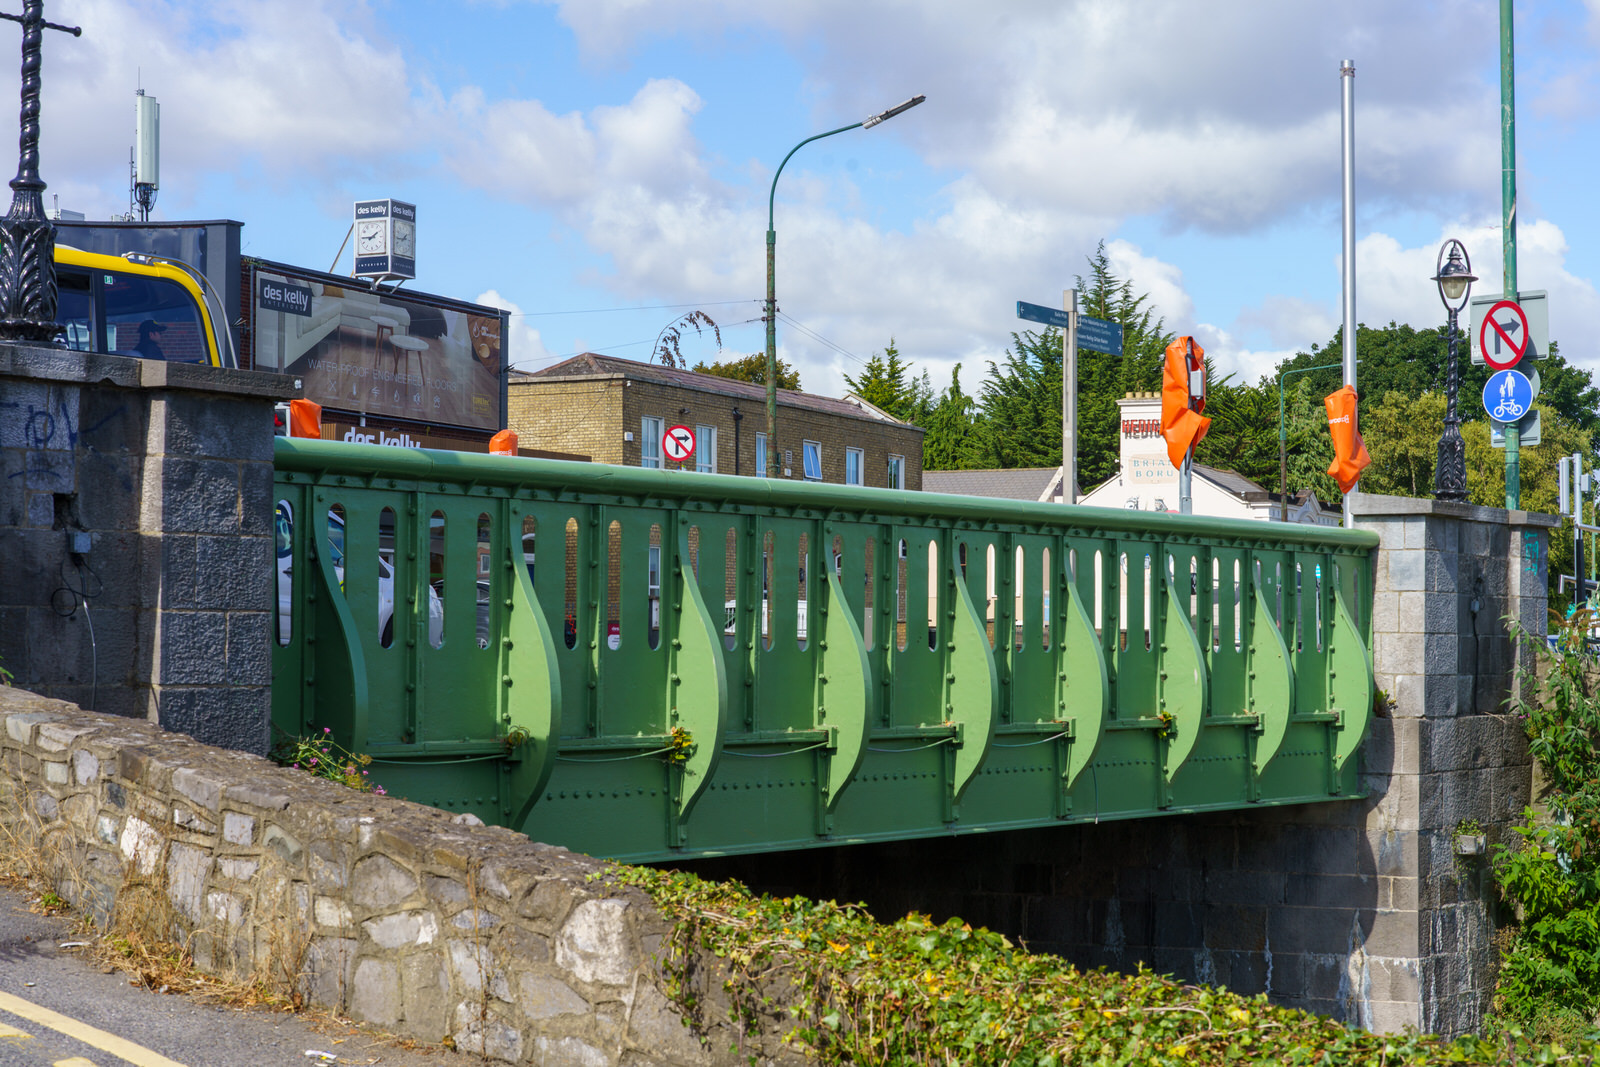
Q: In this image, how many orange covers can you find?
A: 4